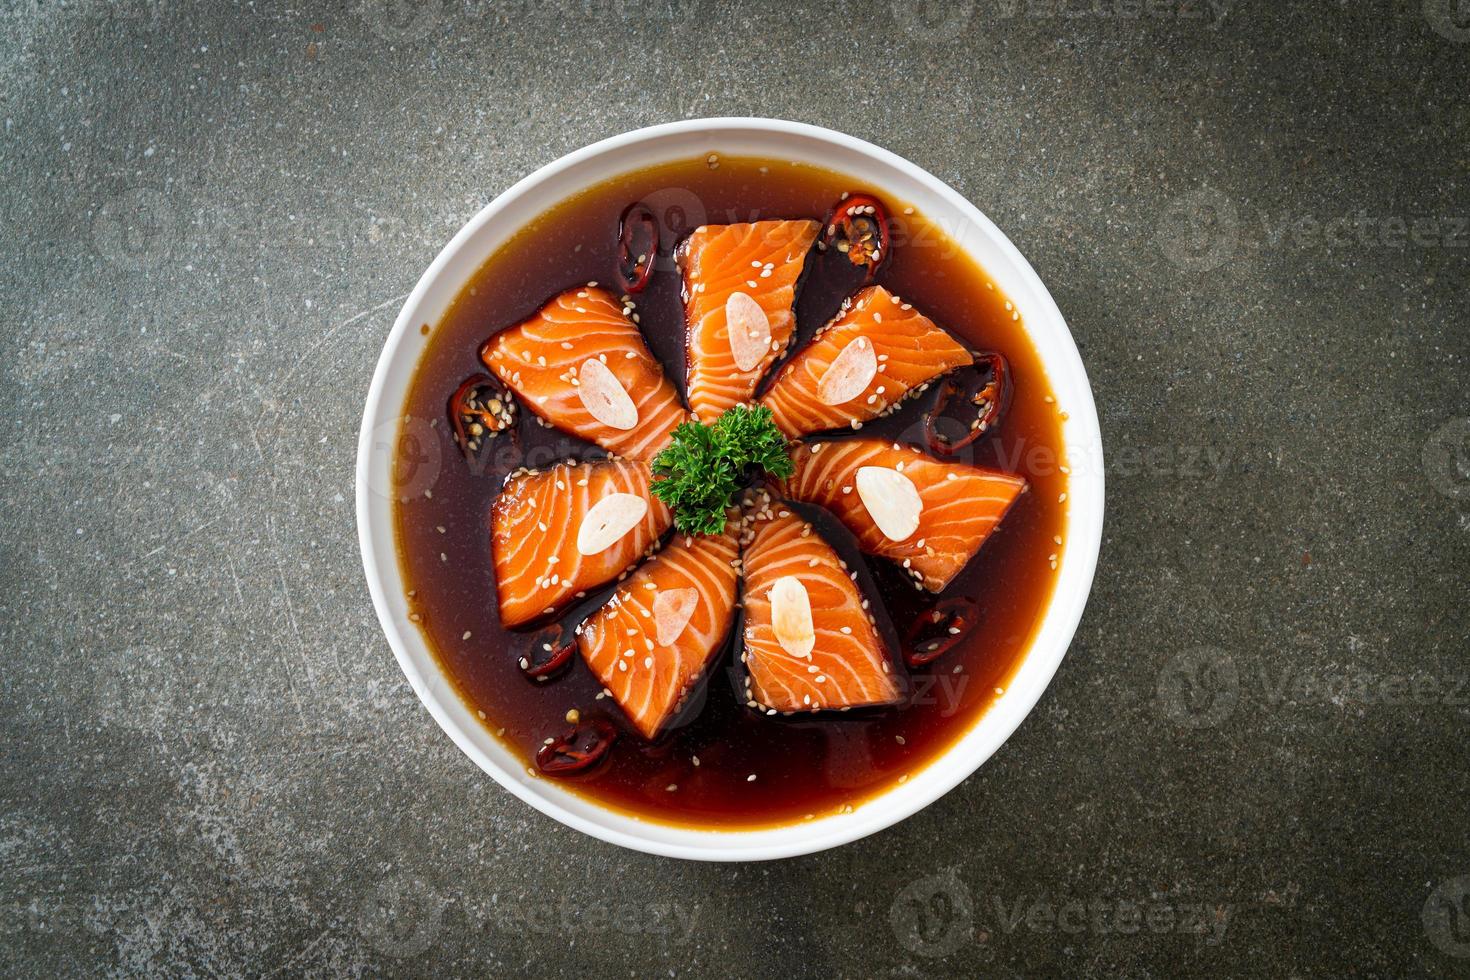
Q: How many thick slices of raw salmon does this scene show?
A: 7